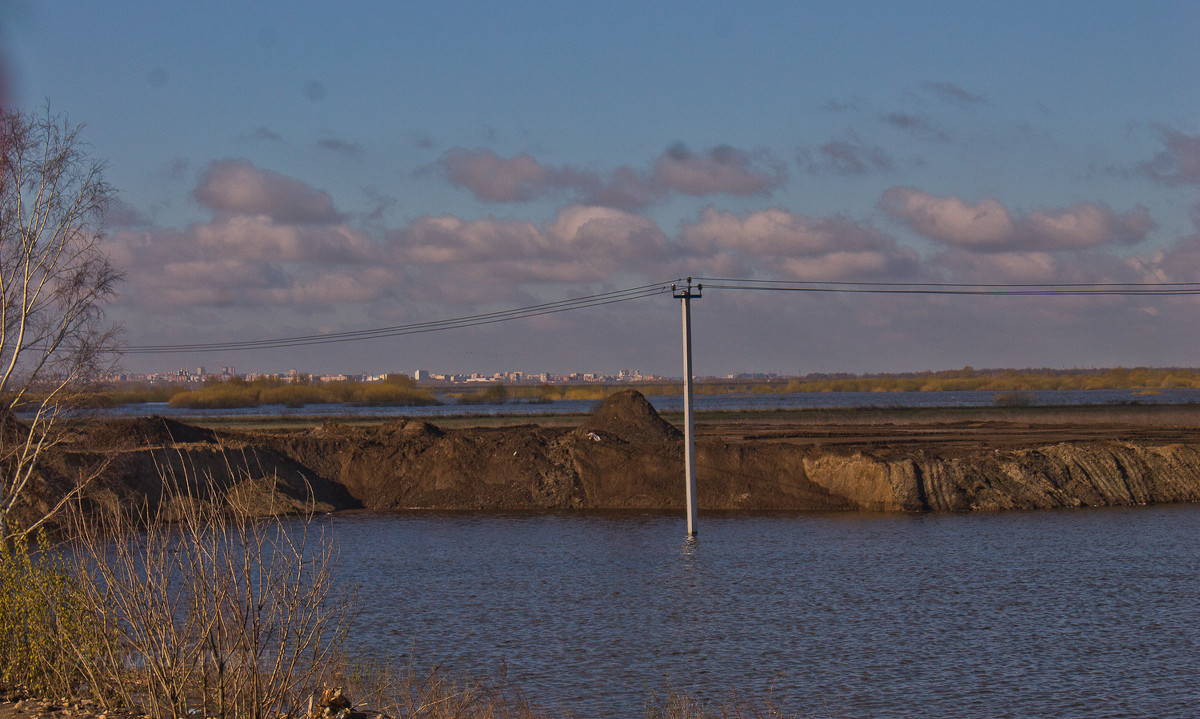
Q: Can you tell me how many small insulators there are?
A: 3